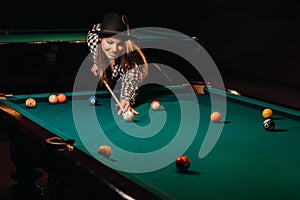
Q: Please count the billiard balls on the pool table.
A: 11